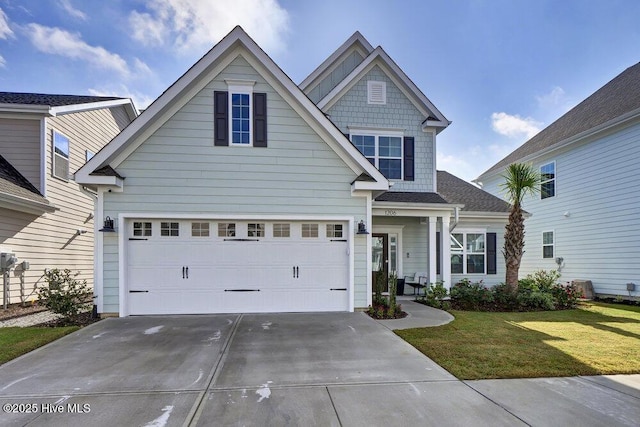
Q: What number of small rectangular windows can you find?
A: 8